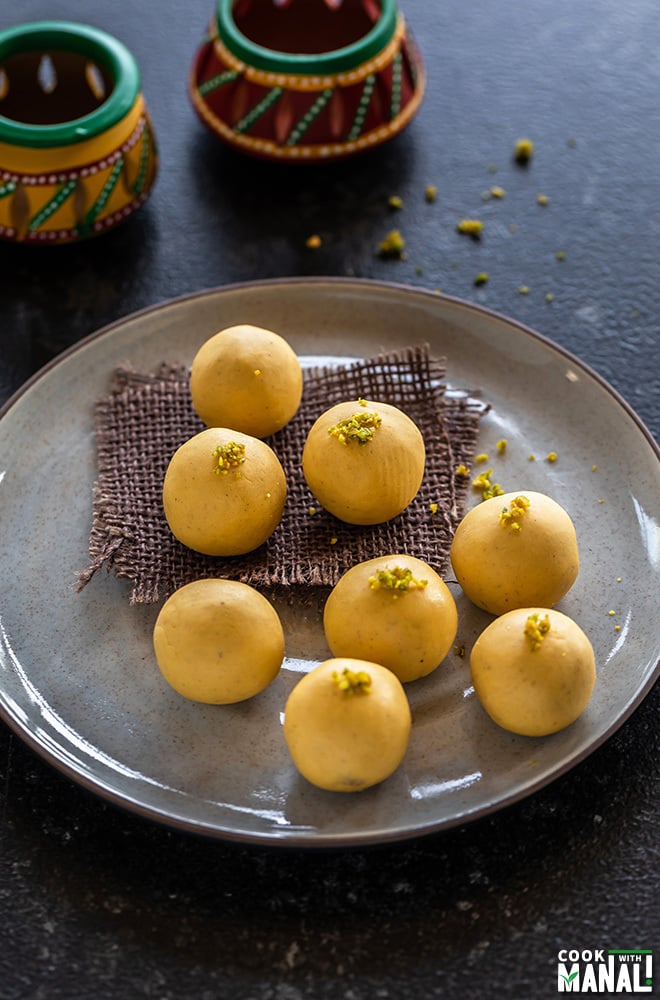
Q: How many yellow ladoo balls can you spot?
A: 8